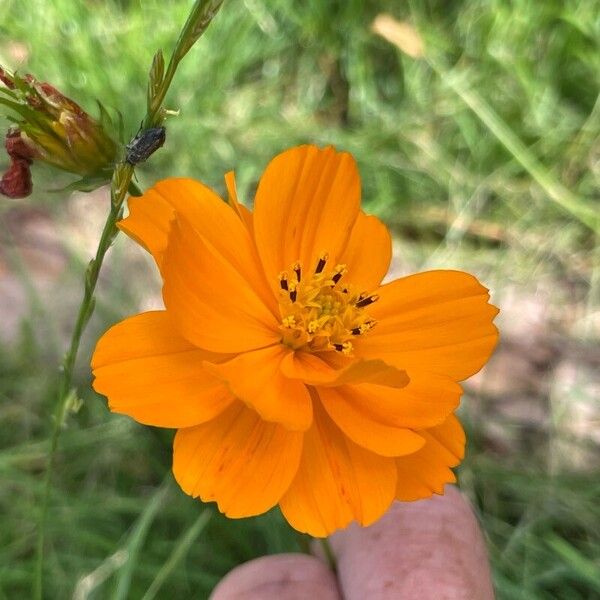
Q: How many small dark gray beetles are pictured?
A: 1